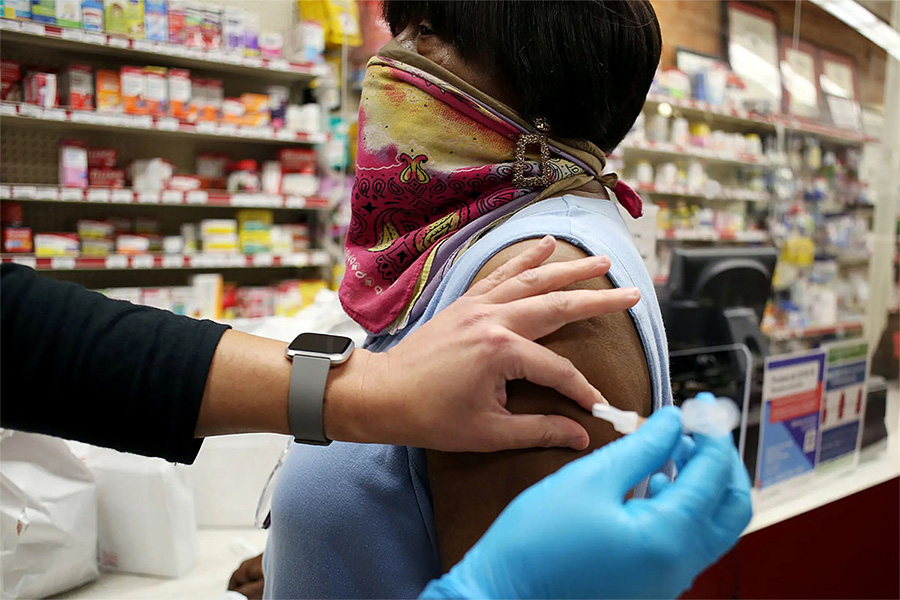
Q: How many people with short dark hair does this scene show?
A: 1